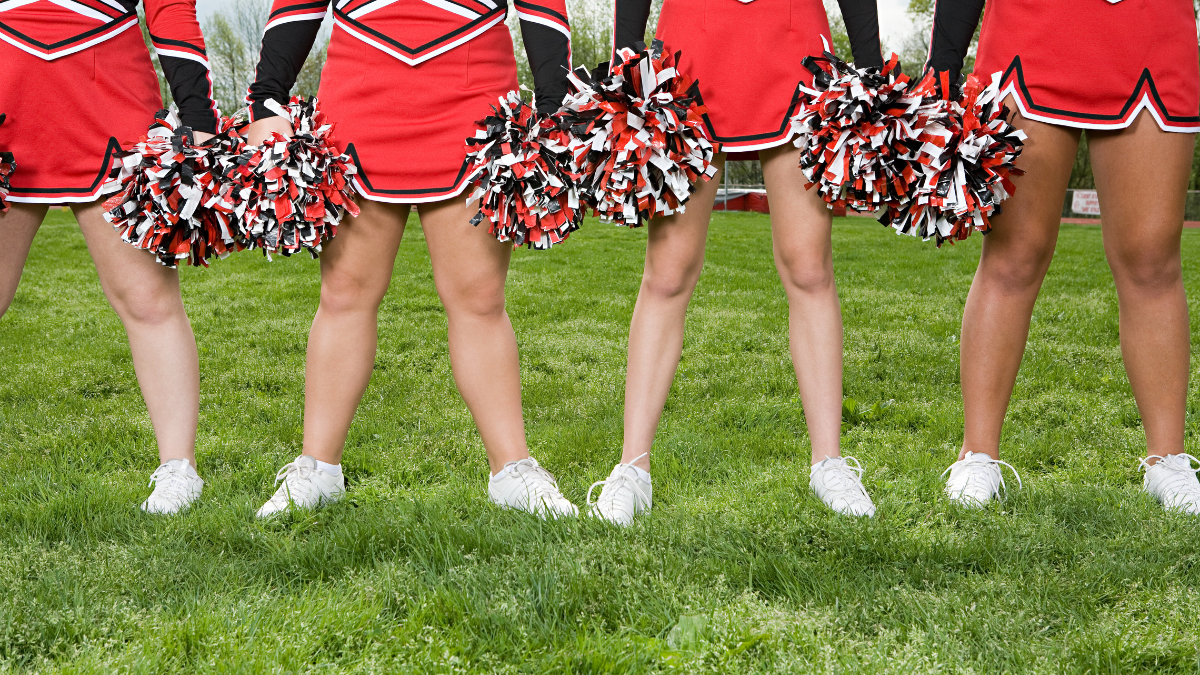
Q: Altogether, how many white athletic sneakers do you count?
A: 7